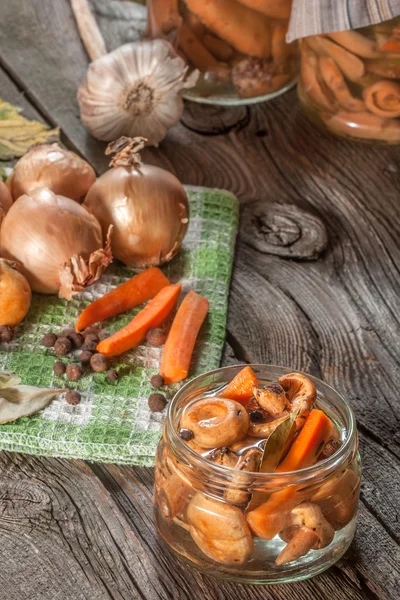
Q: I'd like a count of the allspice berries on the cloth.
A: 15